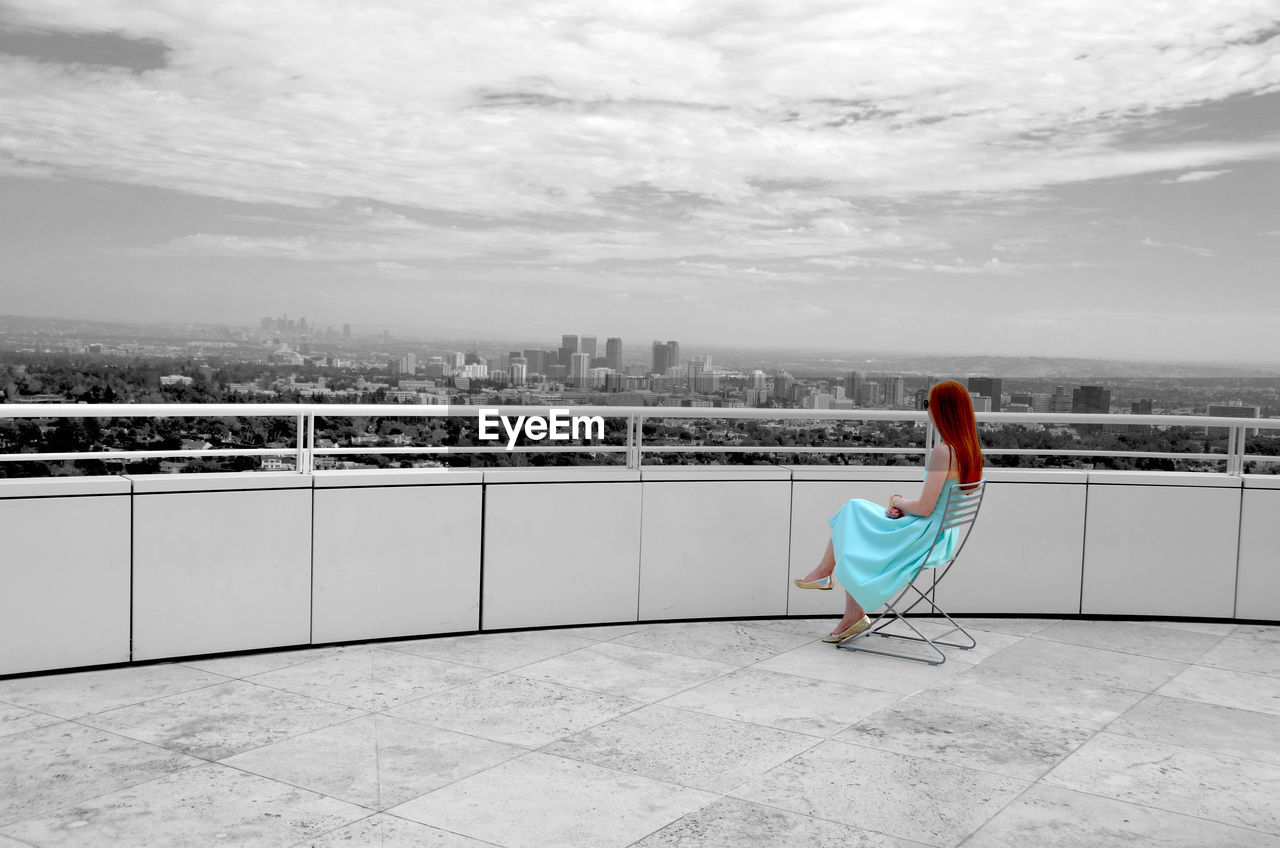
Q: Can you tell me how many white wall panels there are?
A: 9